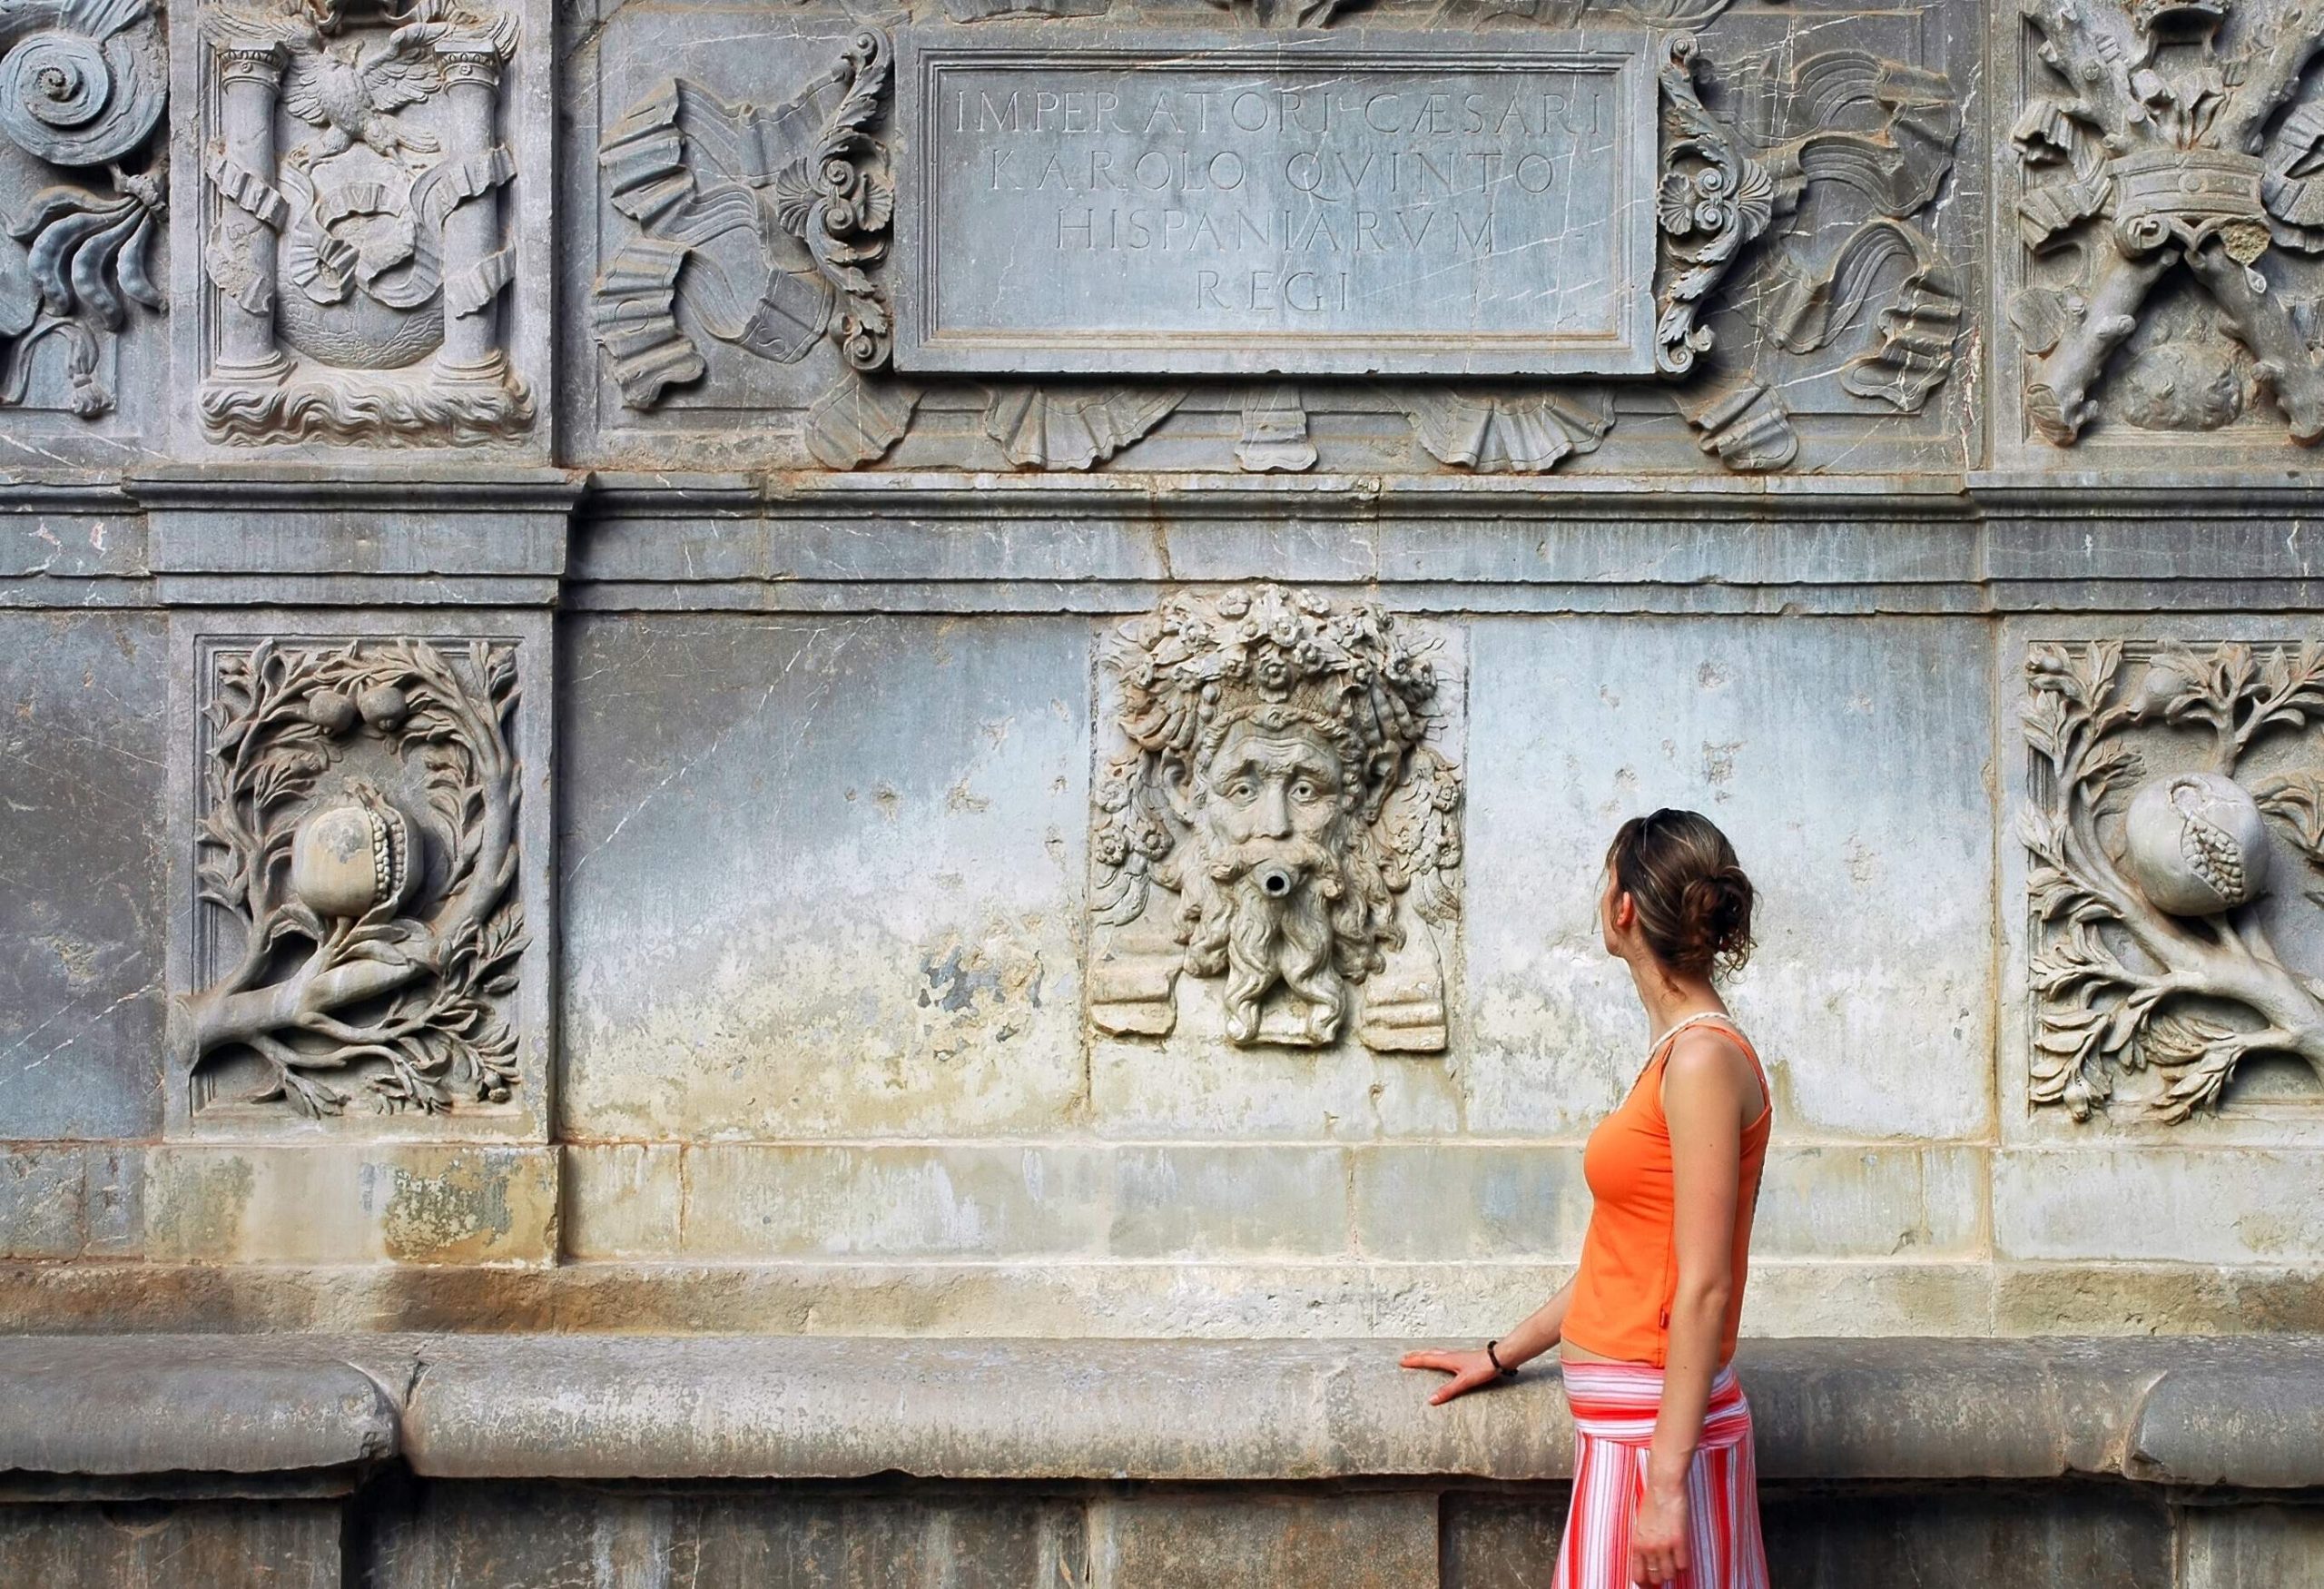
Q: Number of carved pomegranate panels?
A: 2